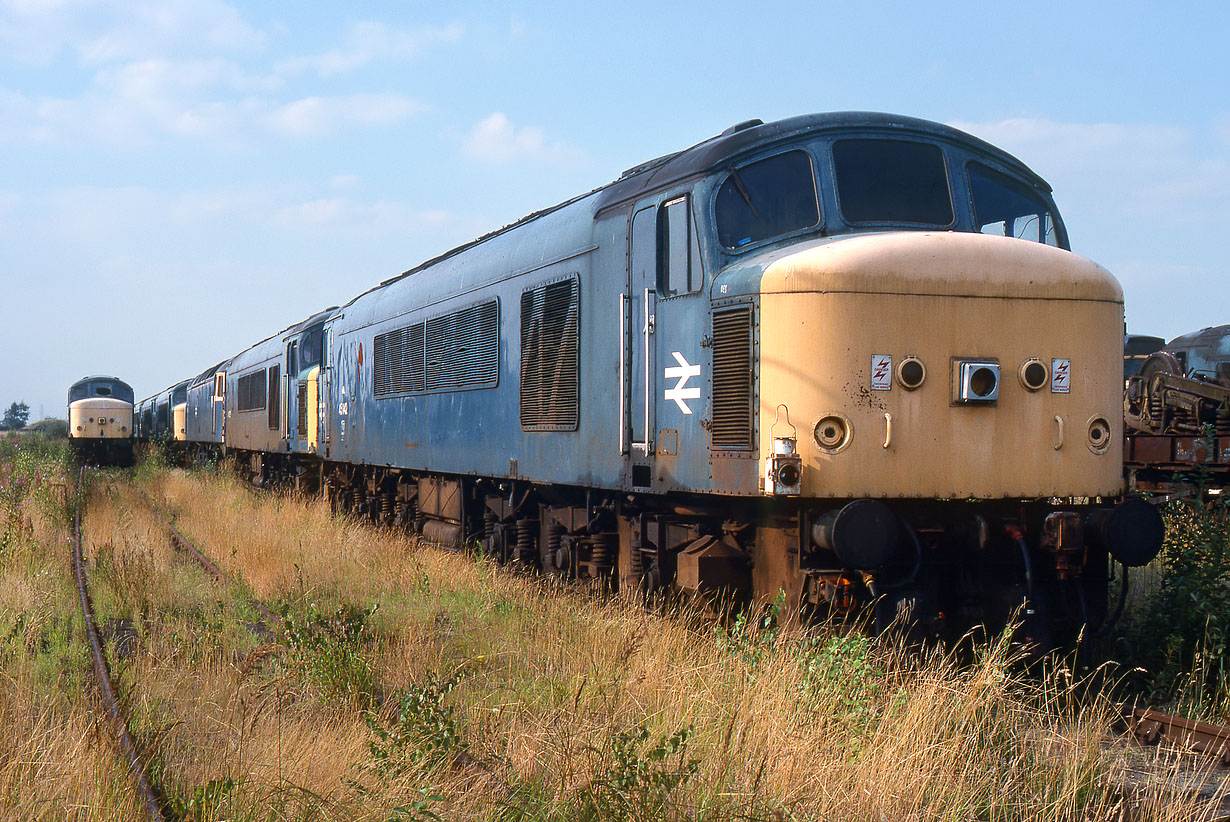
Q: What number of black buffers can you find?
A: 2